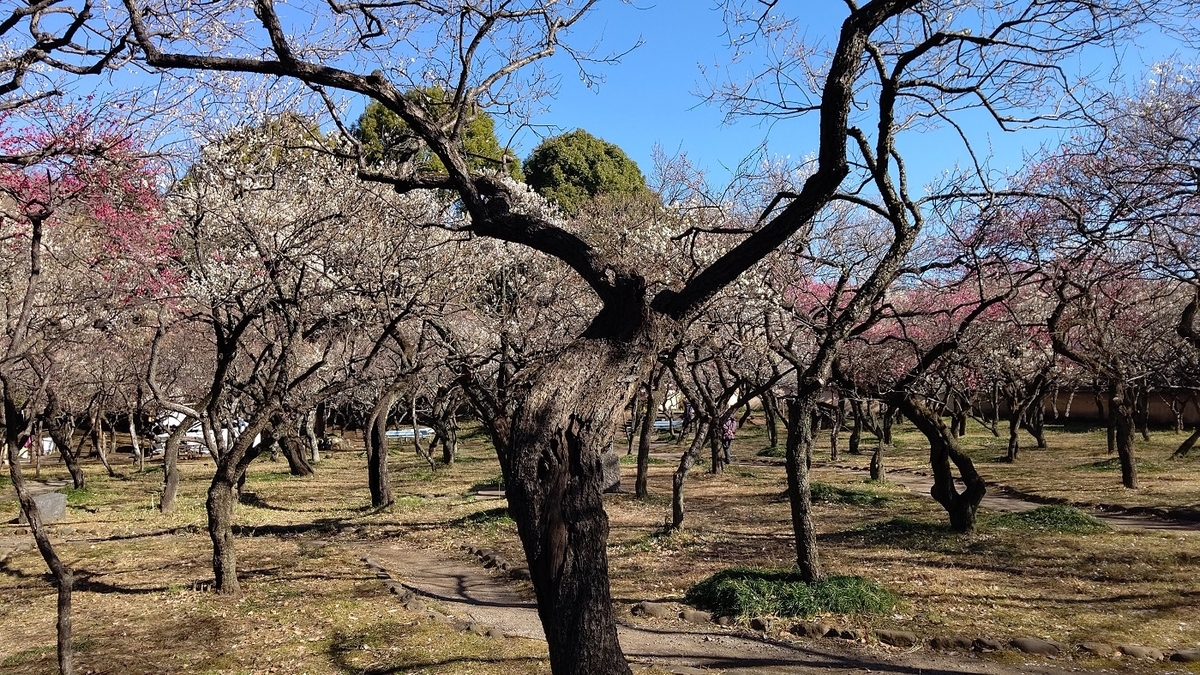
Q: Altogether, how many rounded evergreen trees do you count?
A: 2